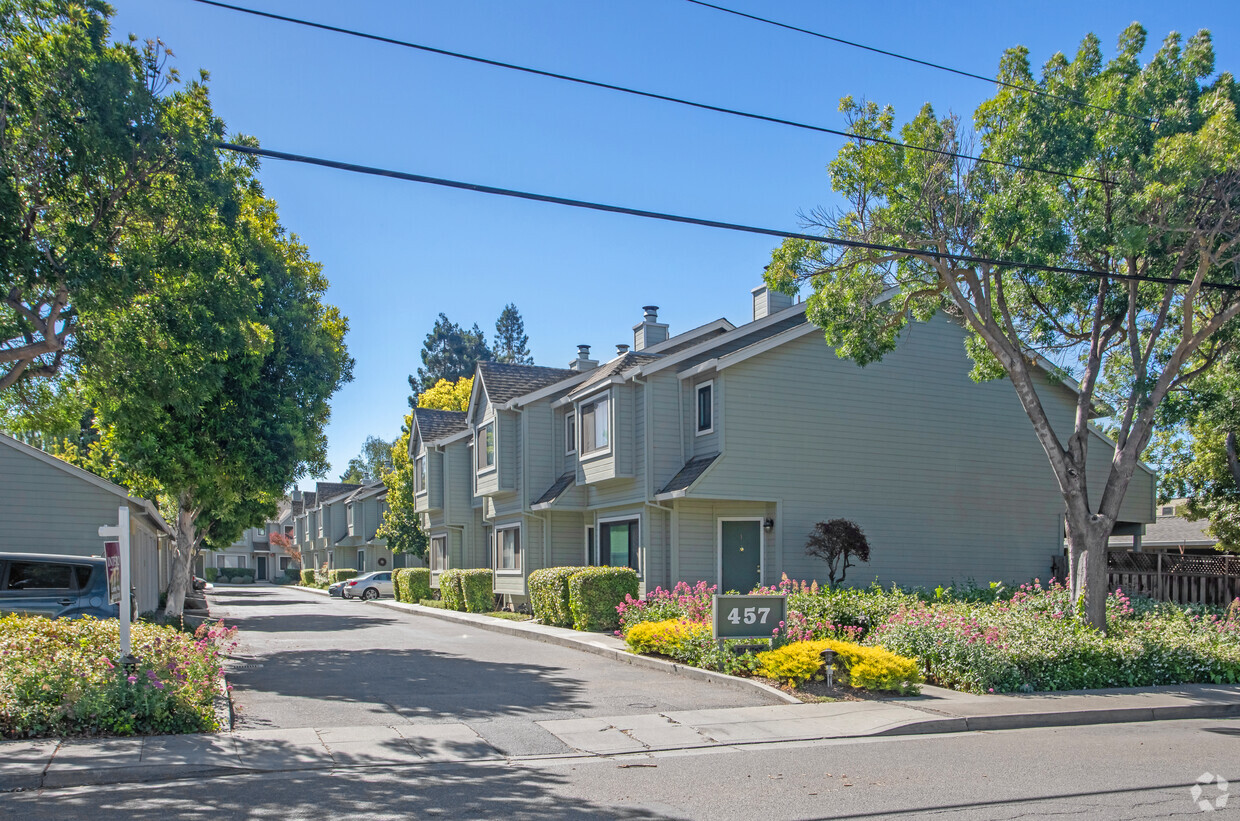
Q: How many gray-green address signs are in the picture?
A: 1